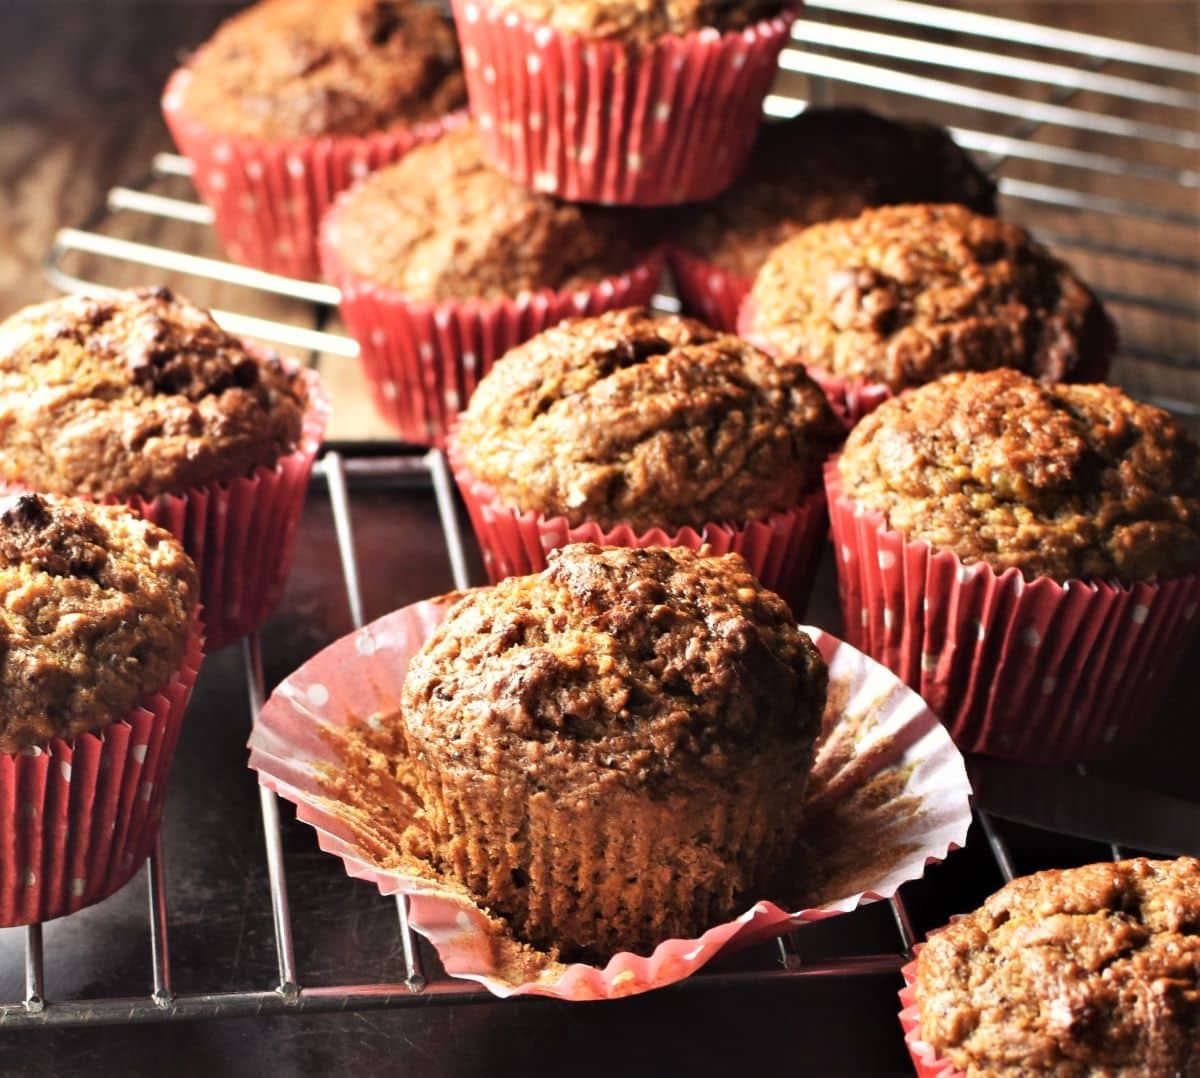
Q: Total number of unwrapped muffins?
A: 1